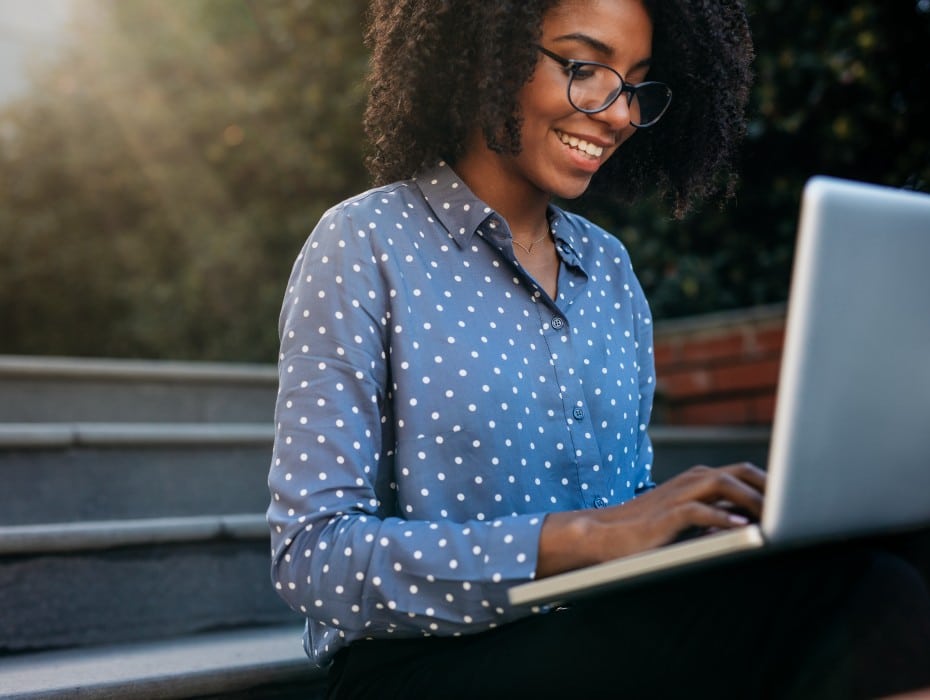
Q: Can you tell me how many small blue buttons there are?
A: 3